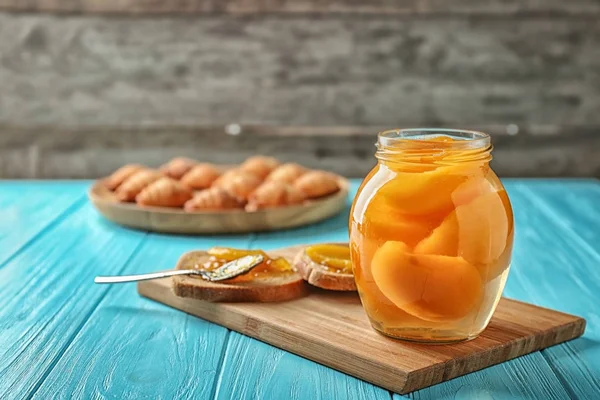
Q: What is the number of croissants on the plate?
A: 11